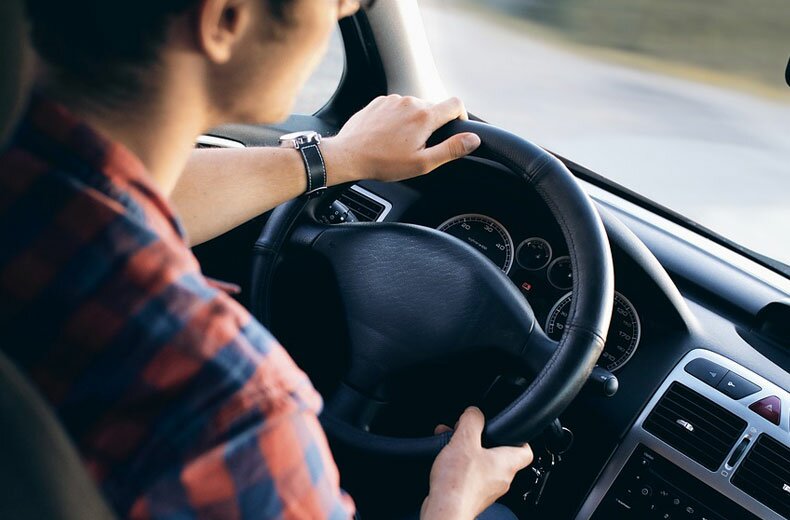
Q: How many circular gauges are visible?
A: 4